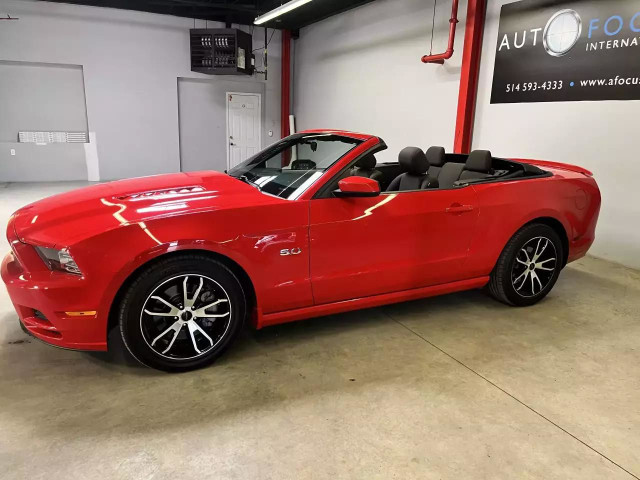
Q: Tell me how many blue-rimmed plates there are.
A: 0